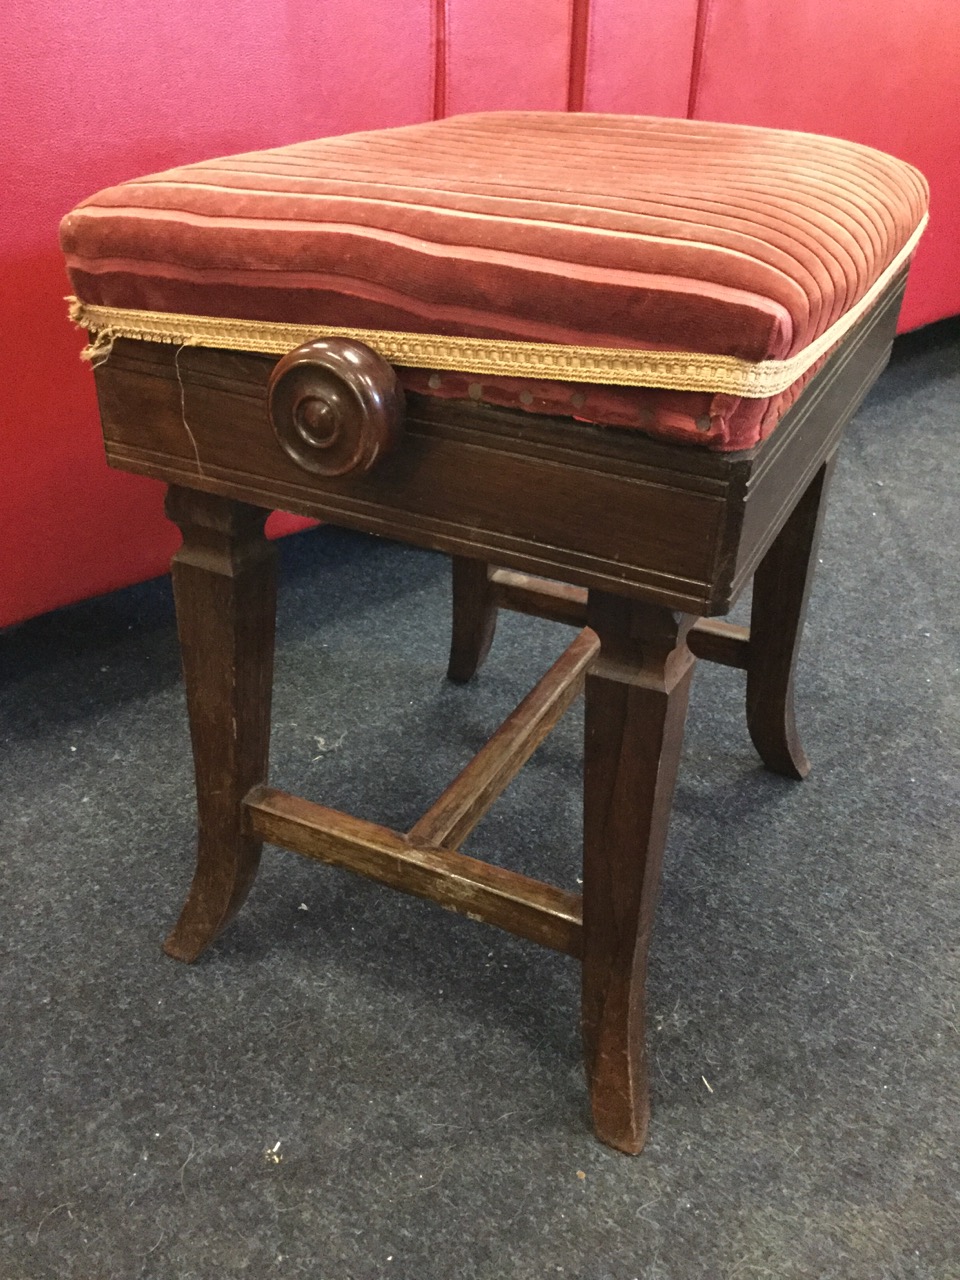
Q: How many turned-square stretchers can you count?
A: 3